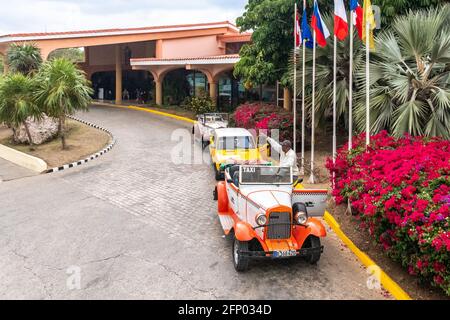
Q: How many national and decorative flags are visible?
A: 6